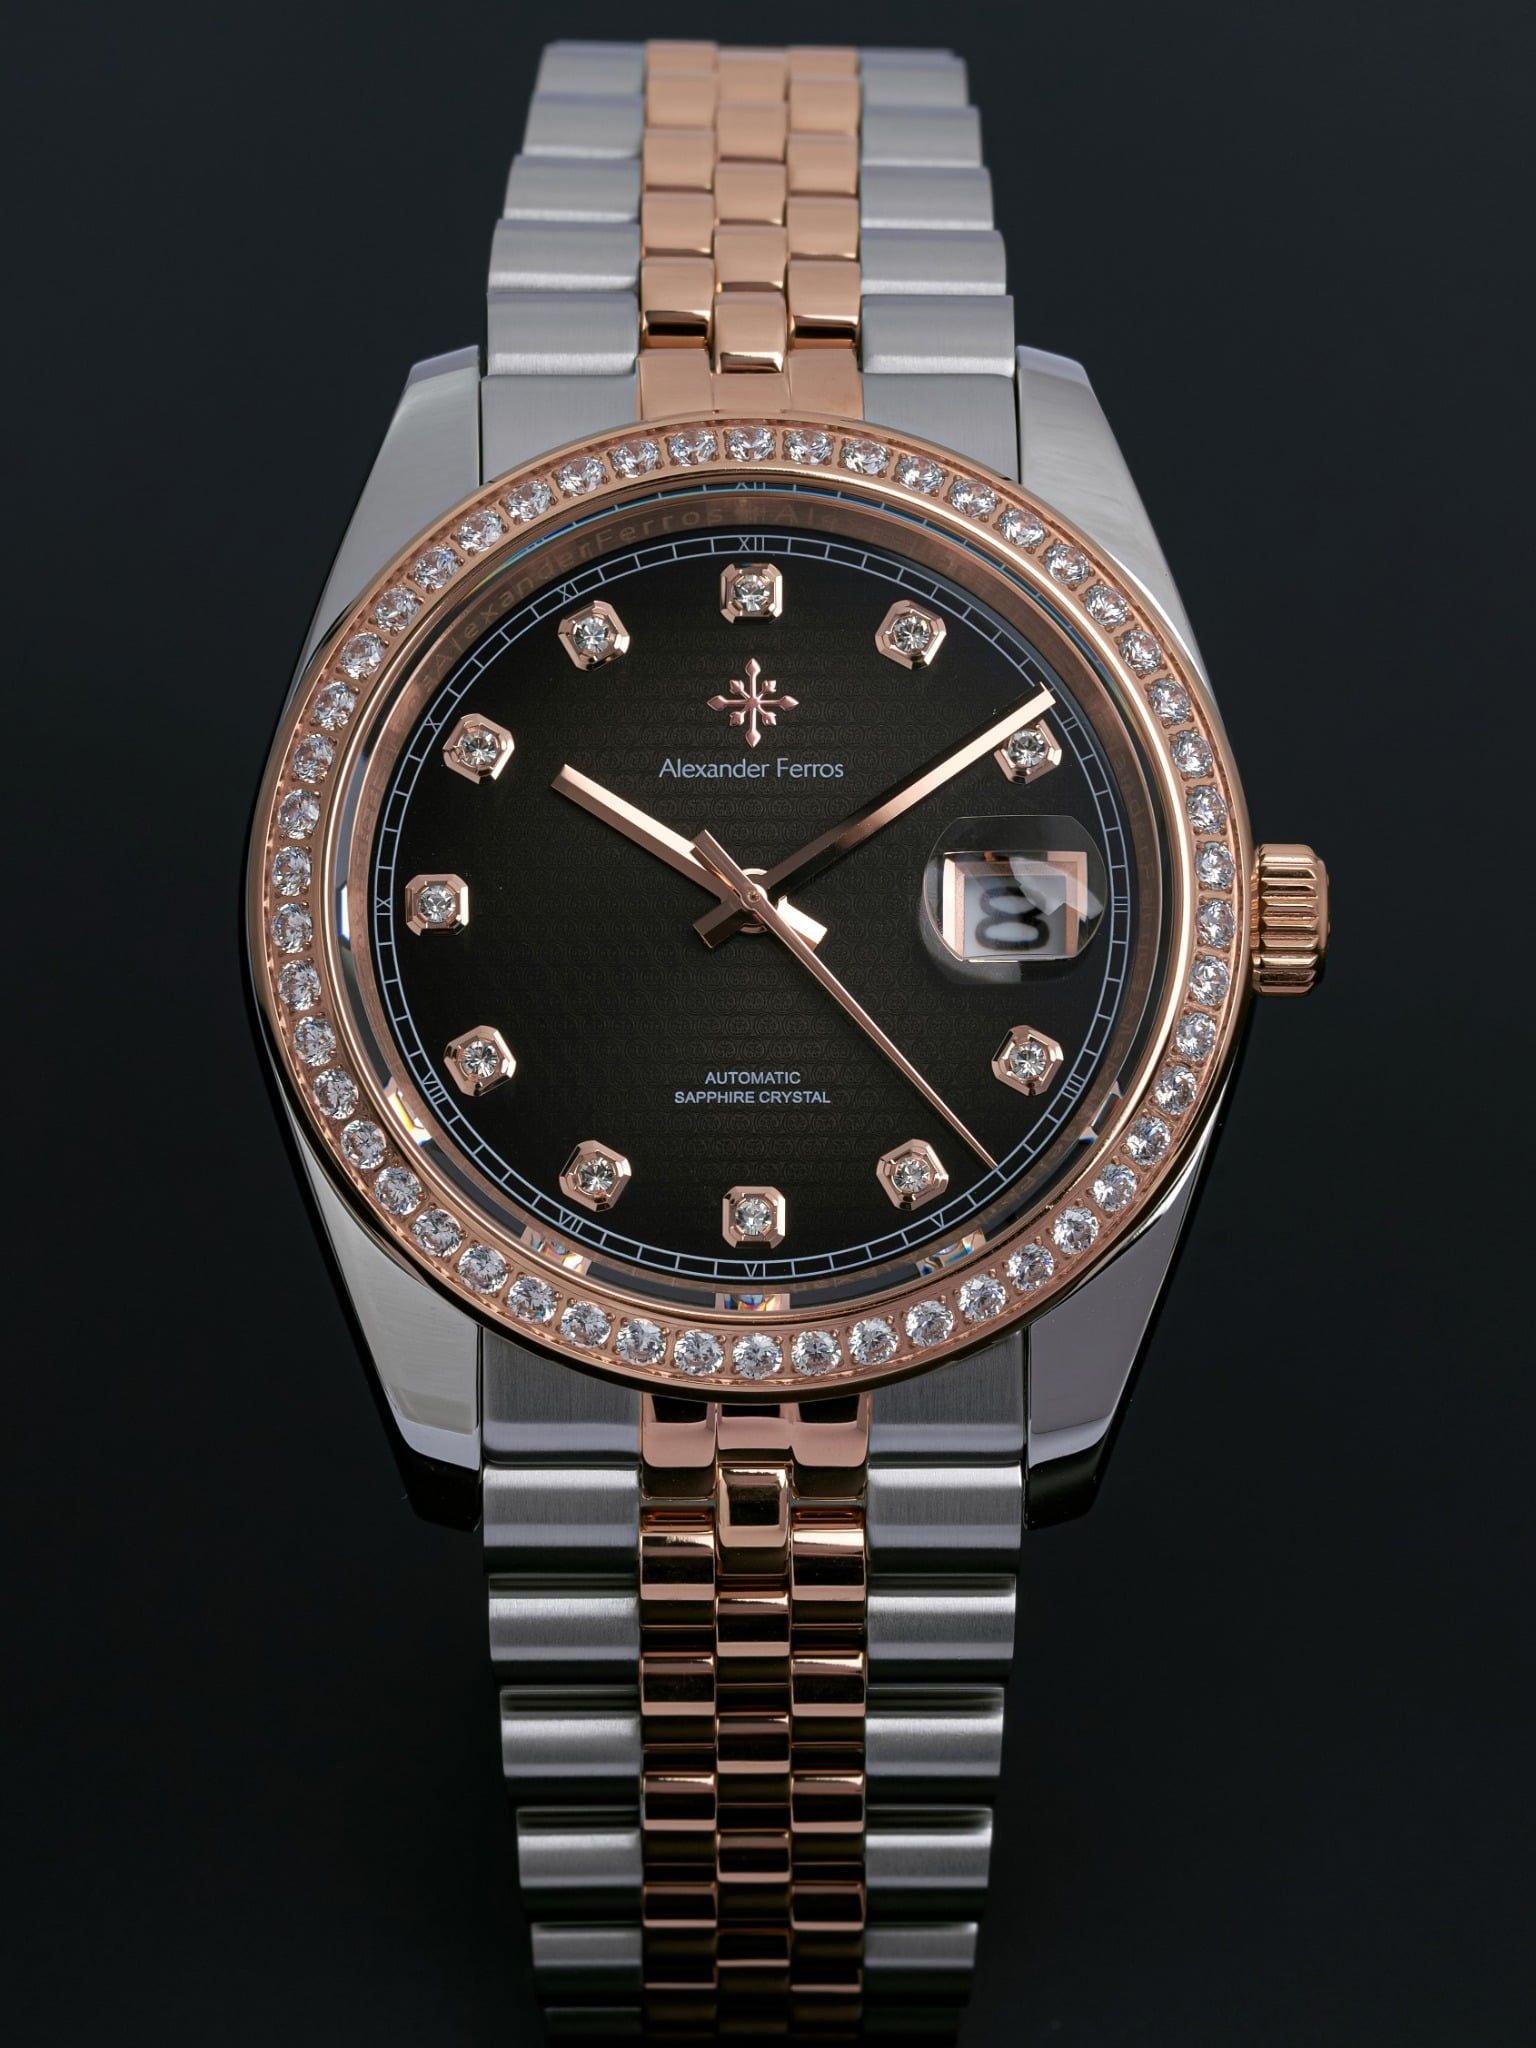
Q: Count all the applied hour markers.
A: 11